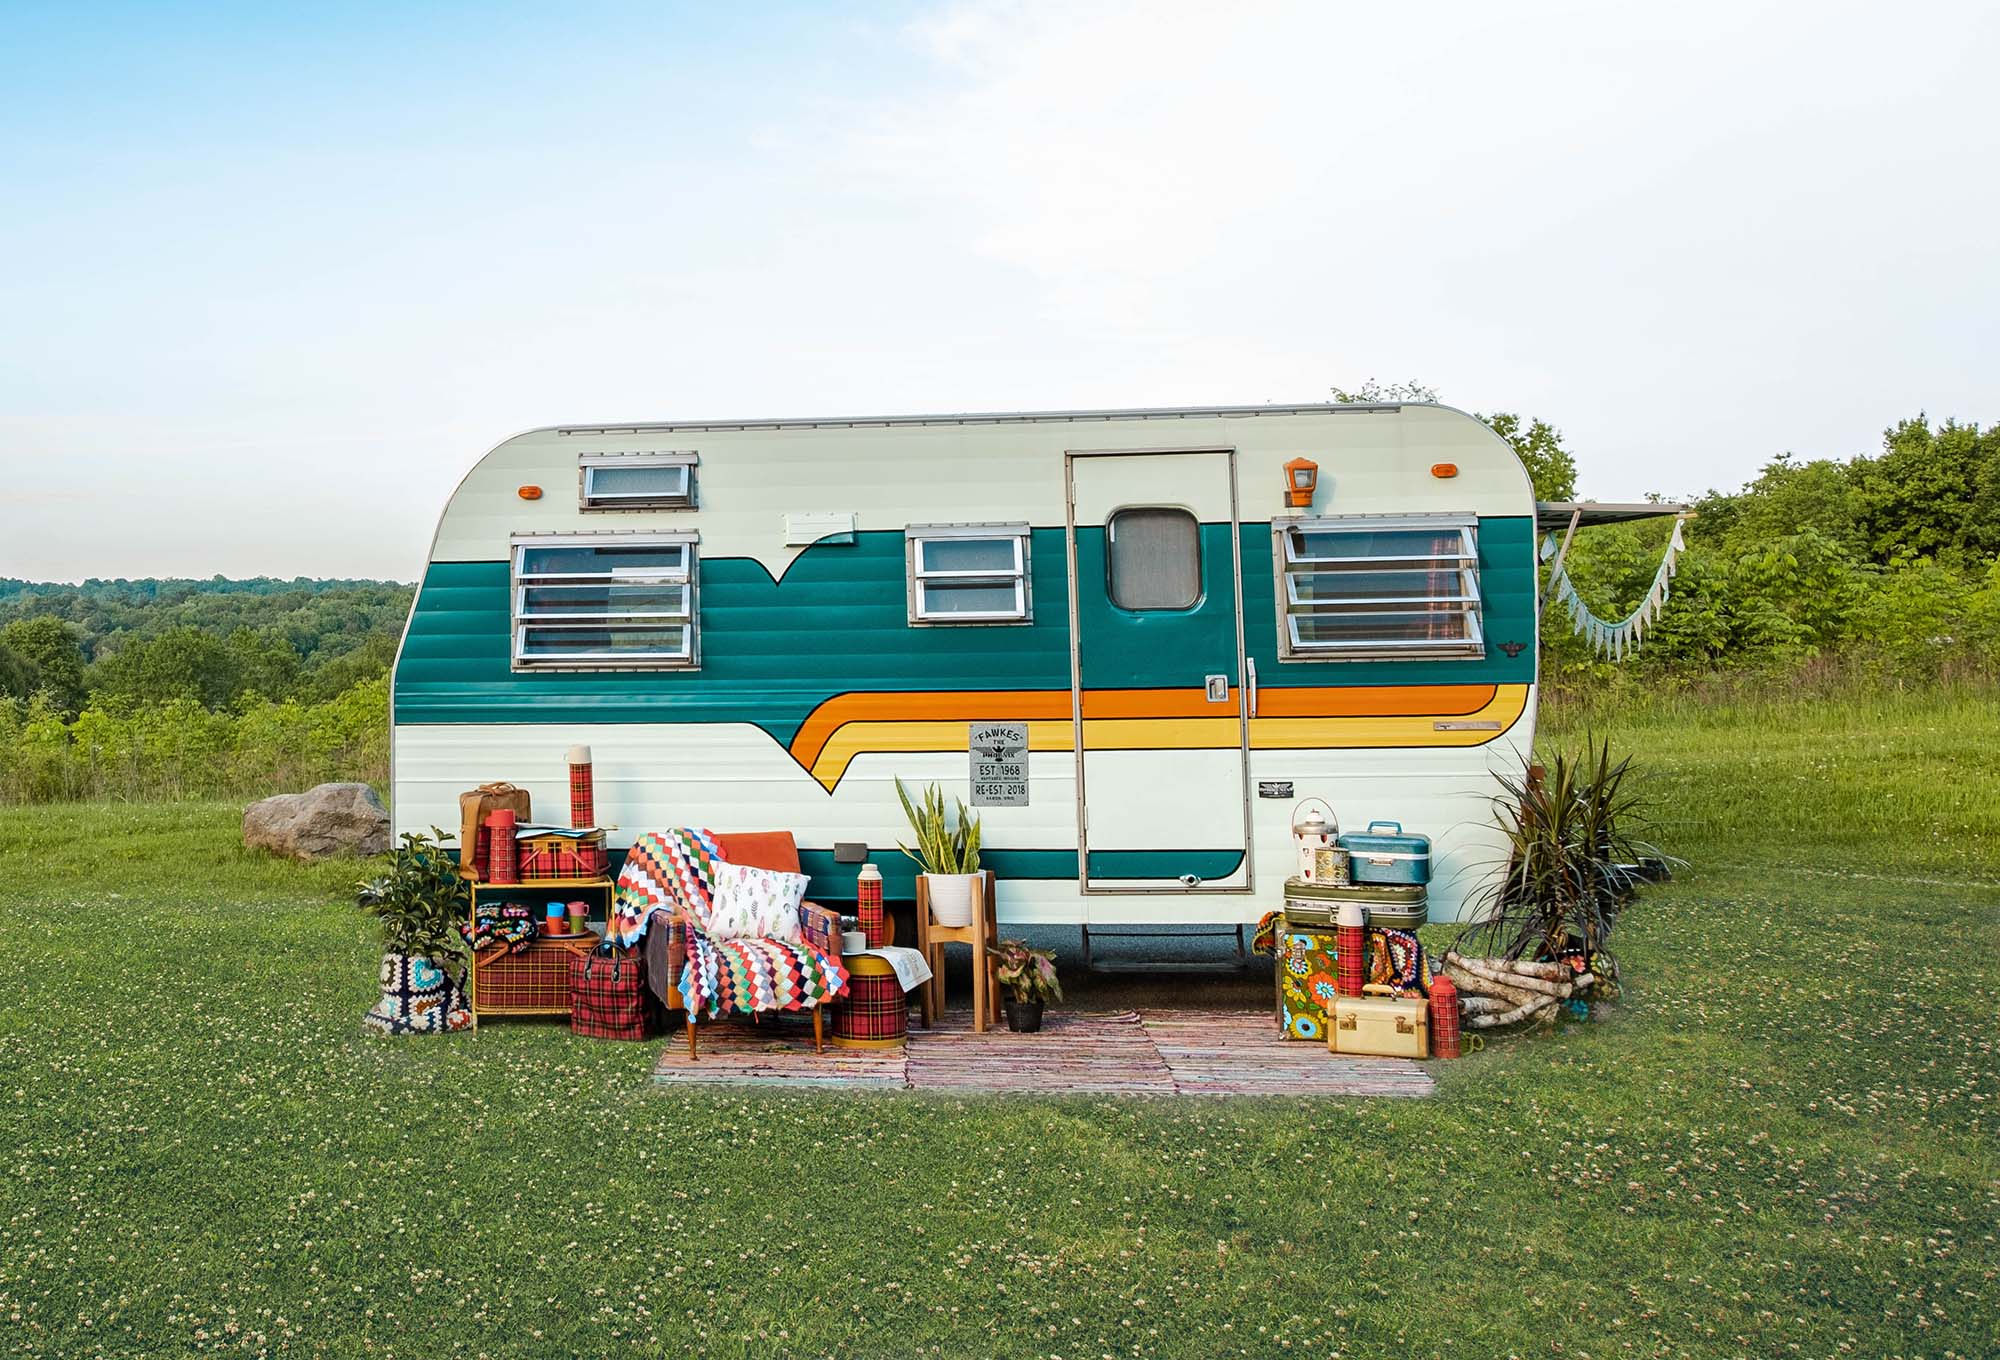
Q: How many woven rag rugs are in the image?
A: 3